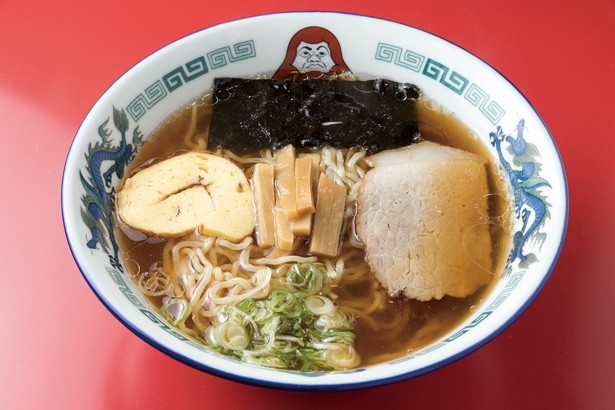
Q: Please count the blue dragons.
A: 2